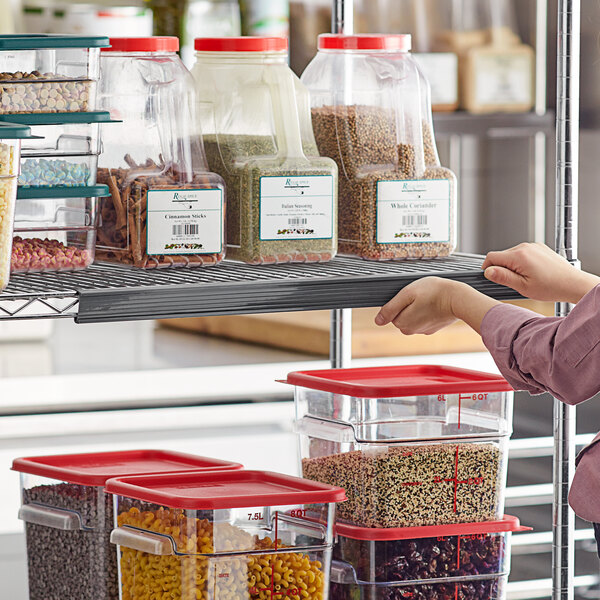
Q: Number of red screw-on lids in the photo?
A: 3